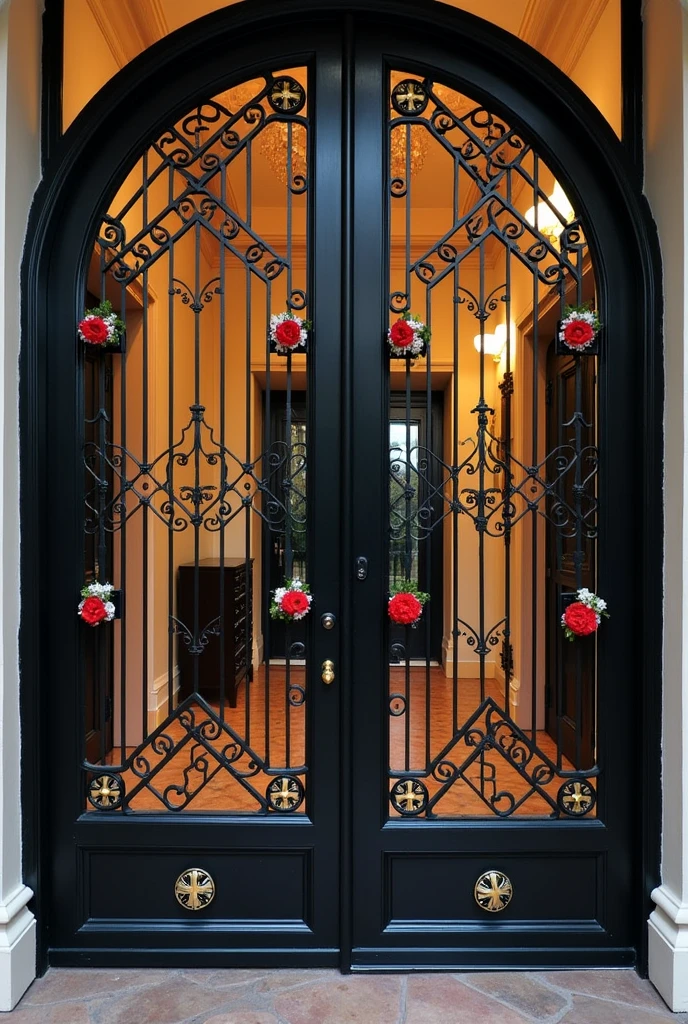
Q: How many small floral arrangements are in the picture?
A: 8